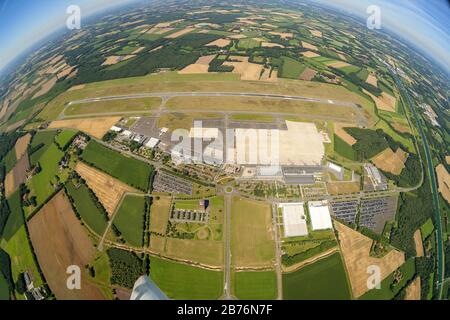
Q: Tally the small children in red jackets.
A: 0